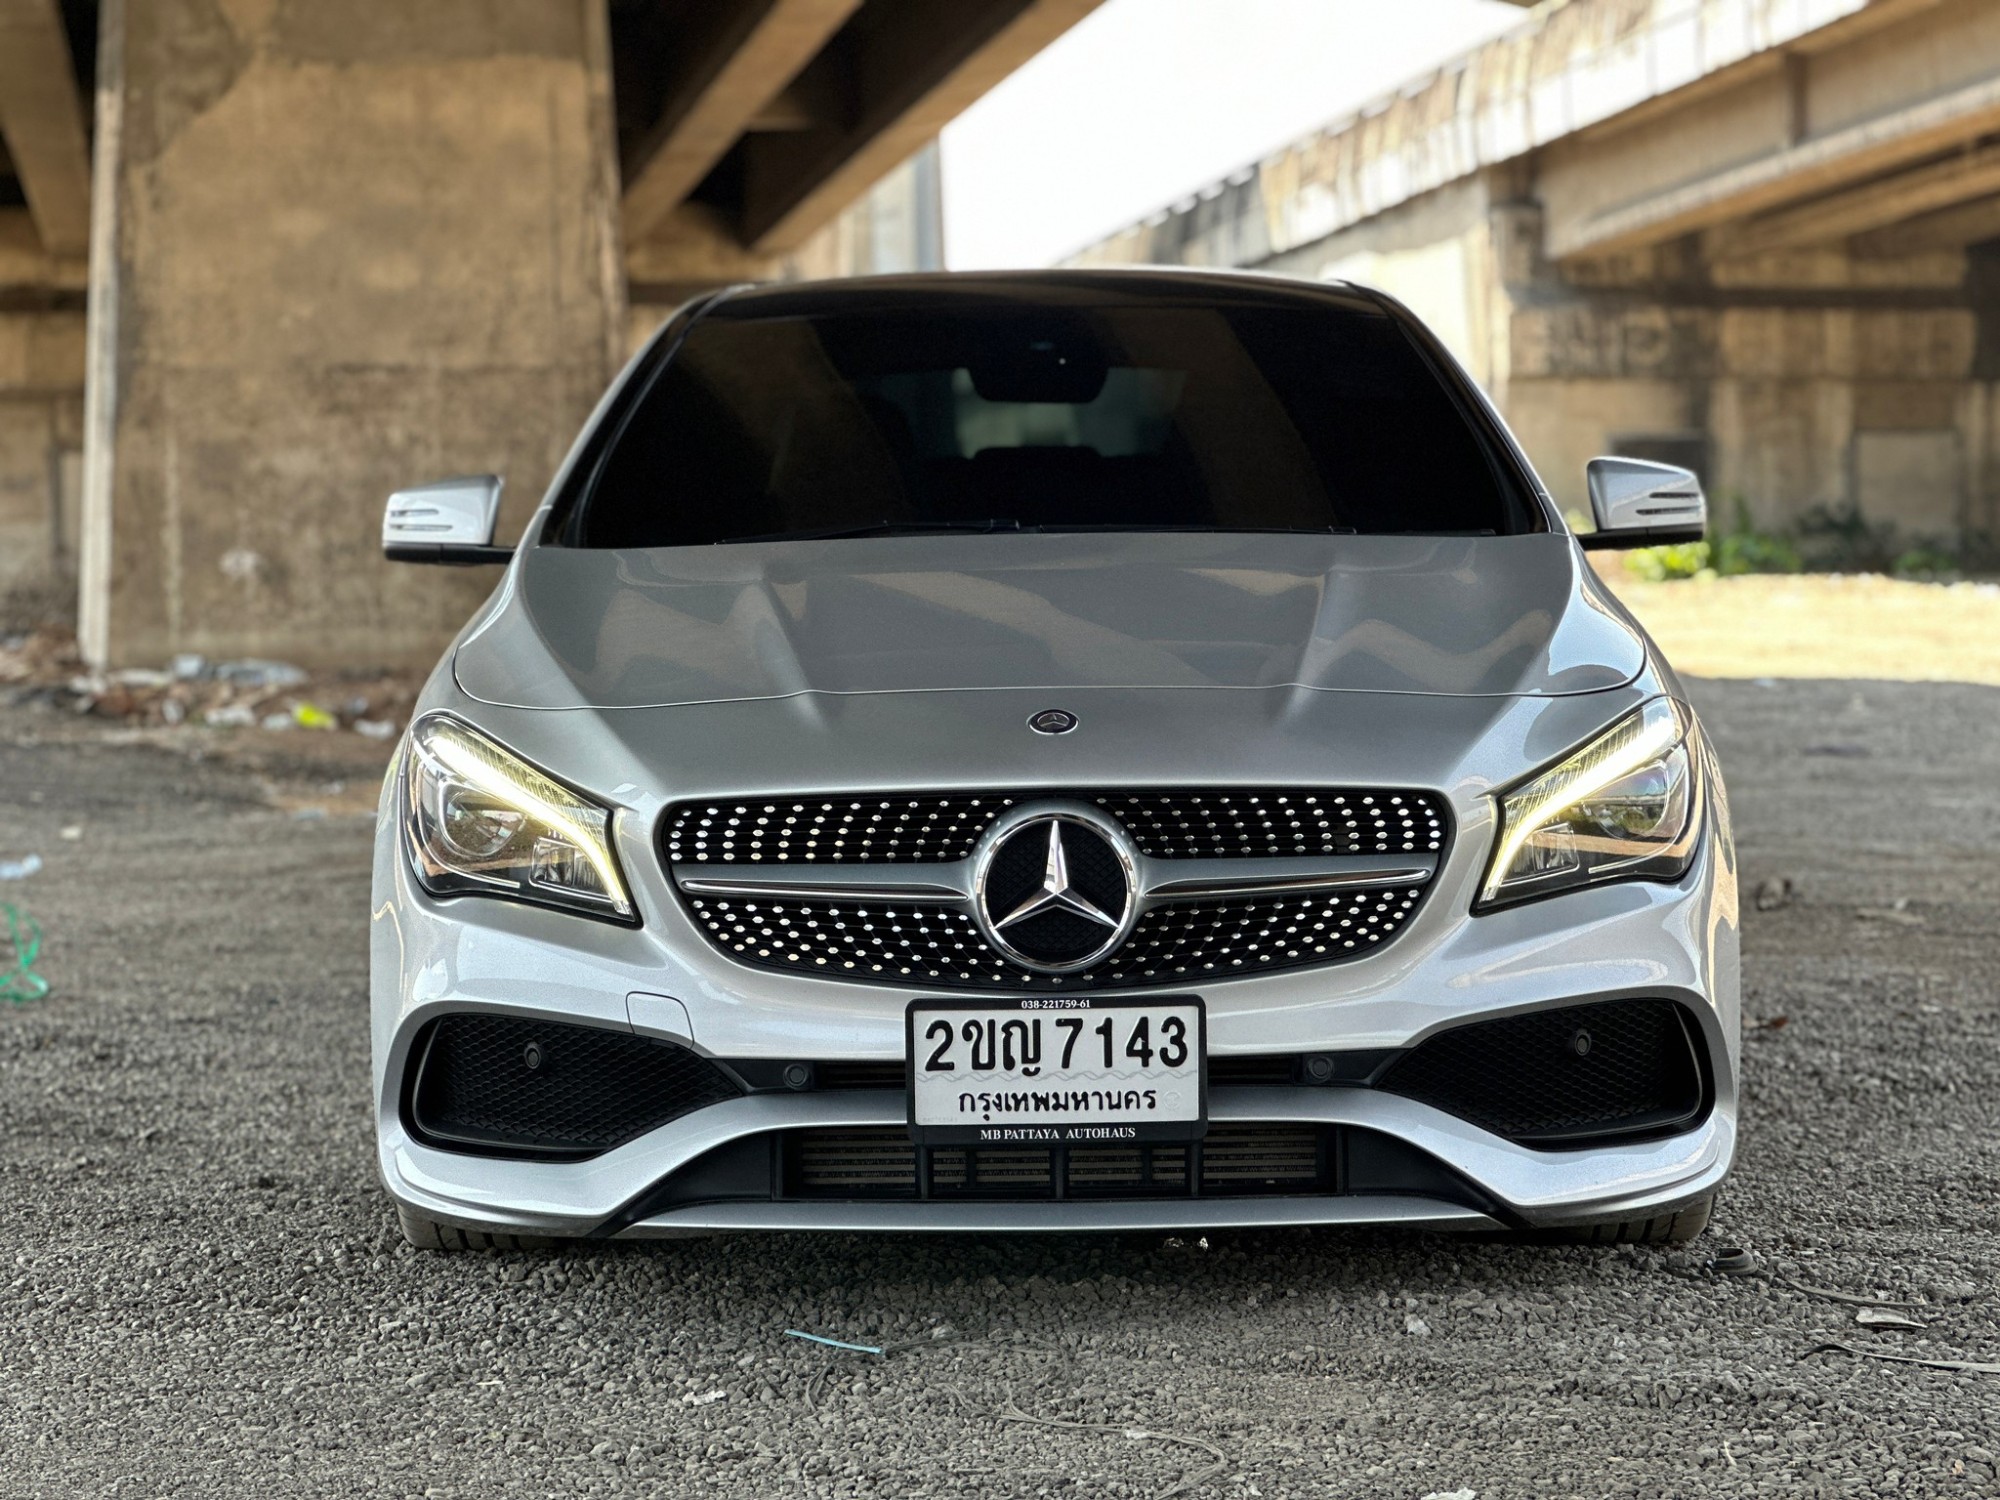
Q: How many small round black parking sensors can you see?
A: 4